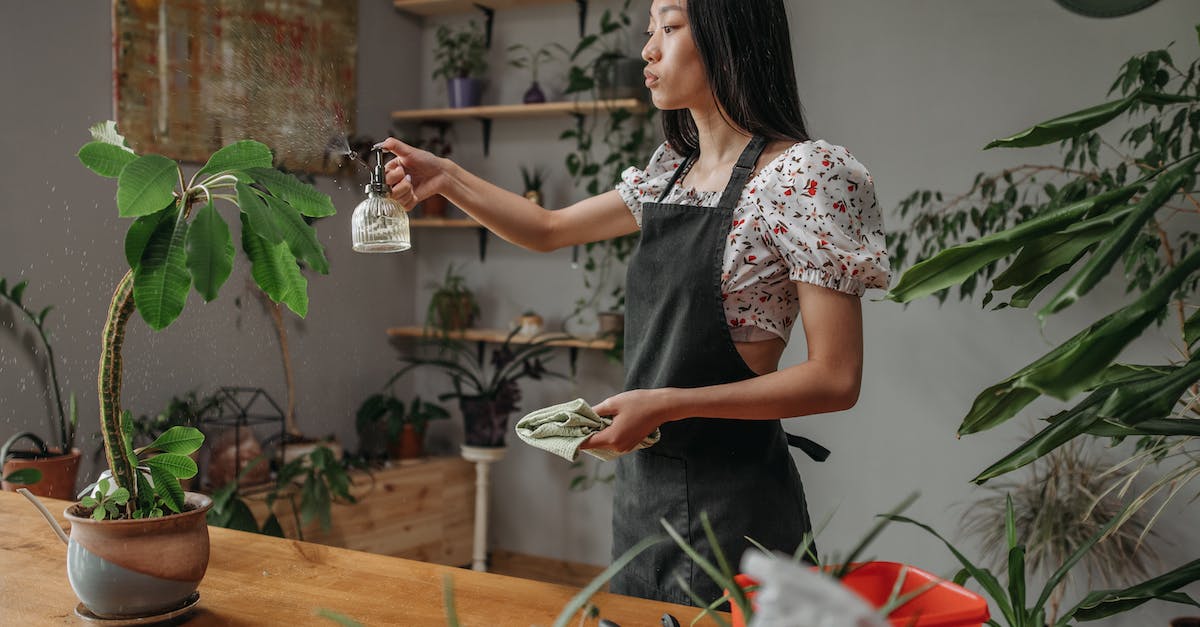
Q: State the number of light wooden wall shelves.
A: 4